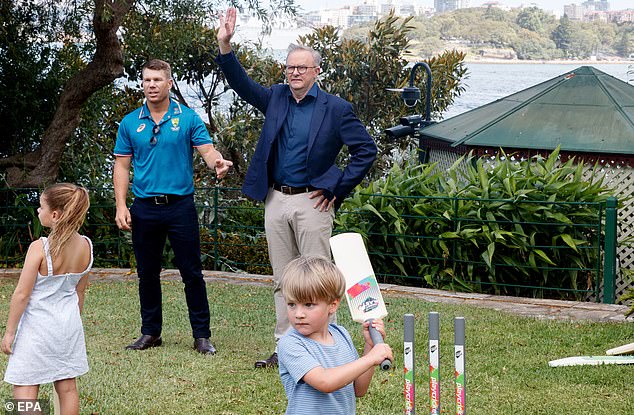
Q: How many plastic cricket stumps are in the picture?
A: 3